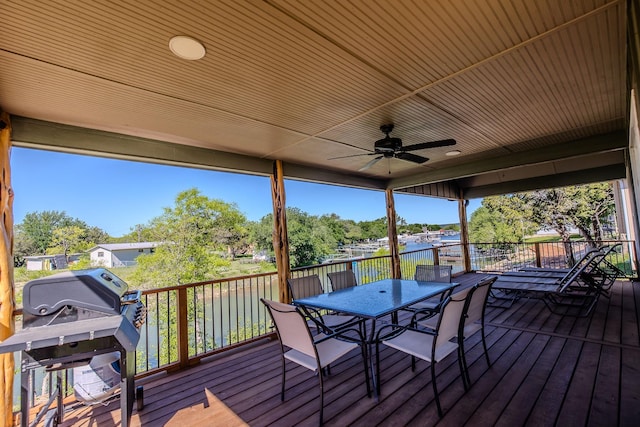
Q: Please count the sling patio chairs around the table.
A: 6